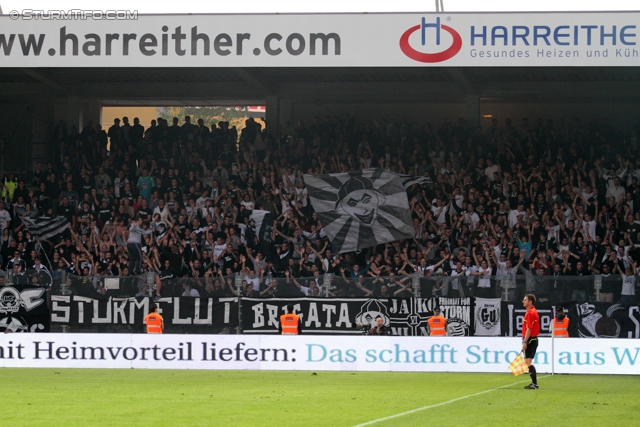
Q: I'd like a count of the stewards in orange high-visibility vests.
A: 4